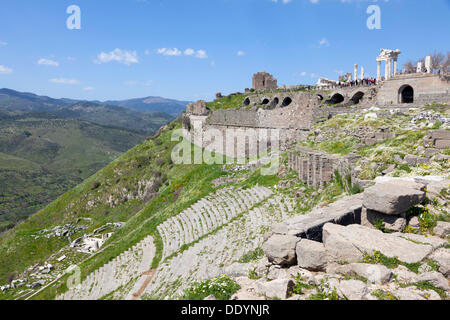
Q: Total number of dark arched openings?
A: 8